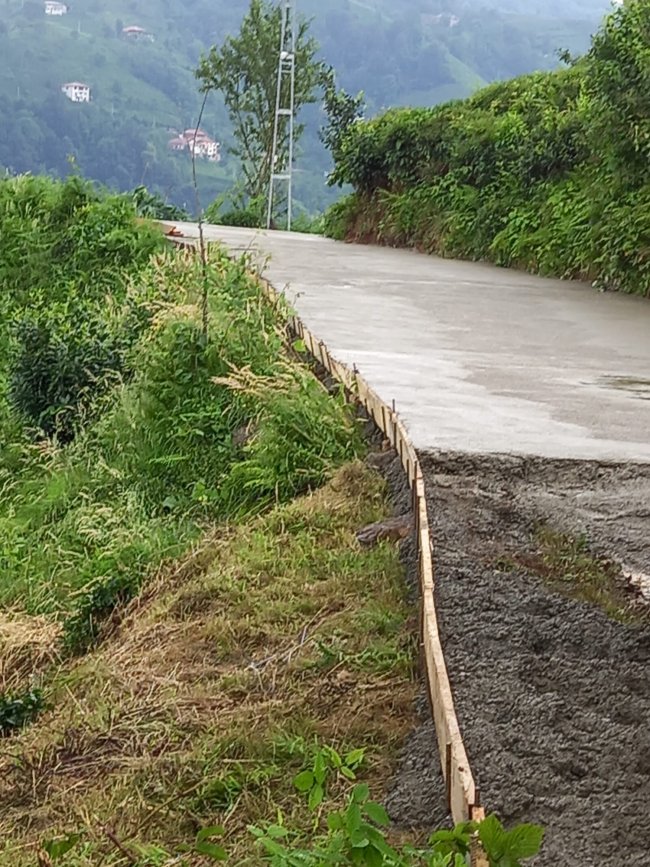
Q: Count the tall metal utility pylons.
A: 1